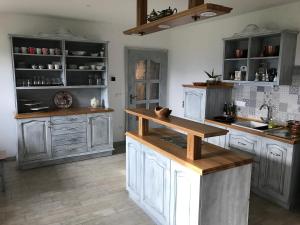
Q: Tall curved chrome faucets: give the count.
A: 1